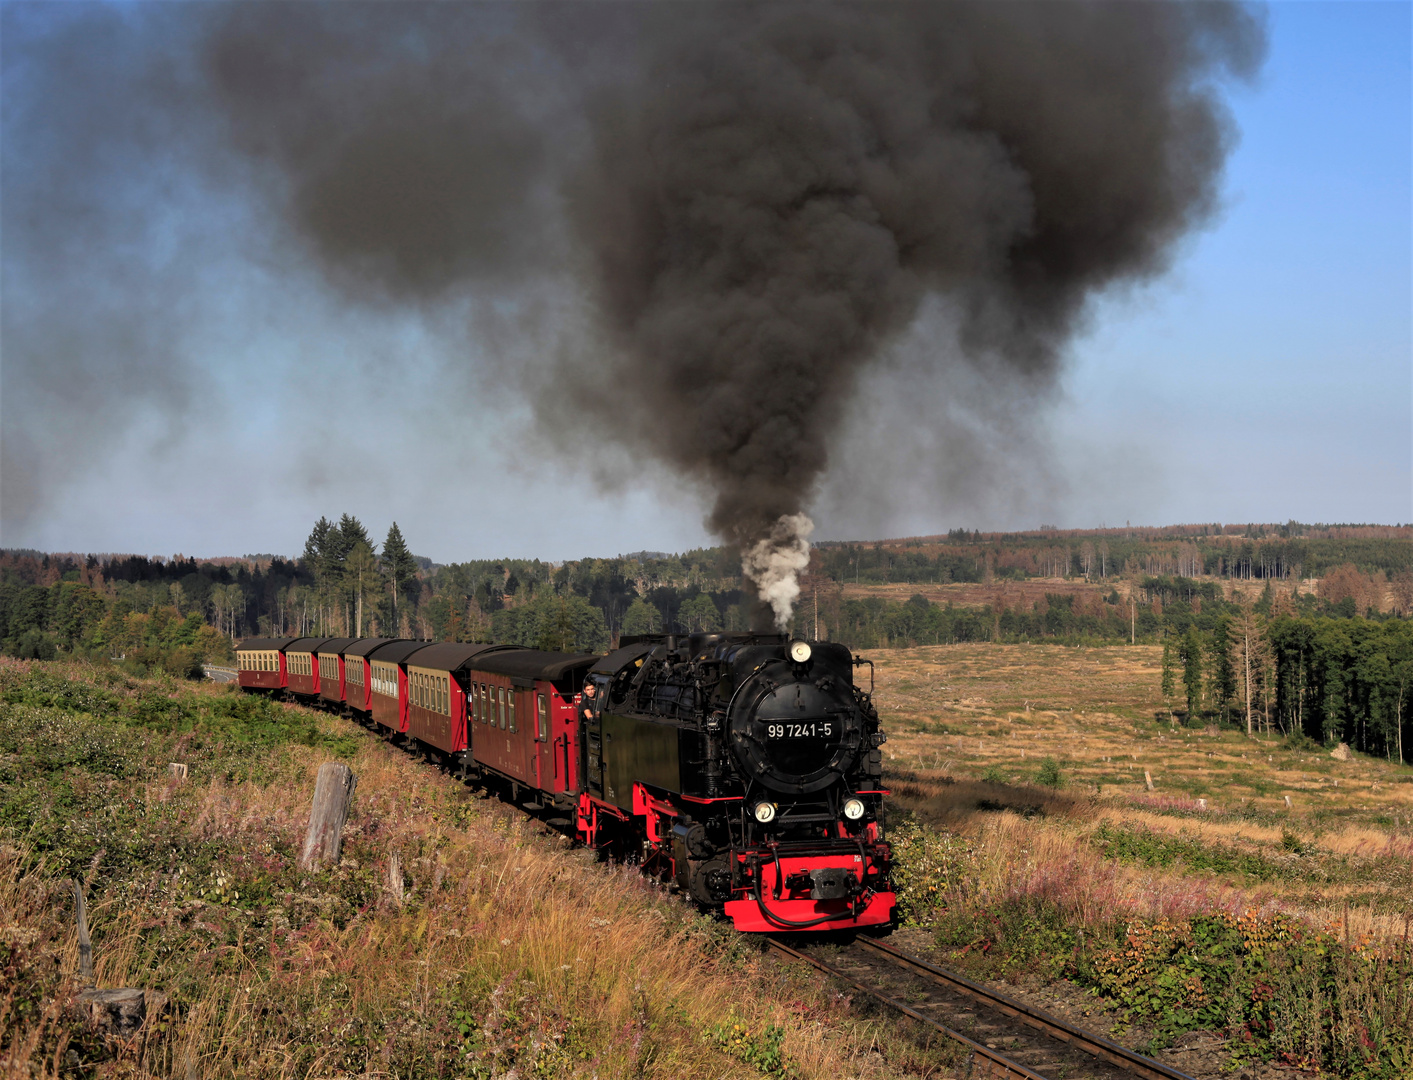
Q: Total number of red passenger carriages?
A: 7